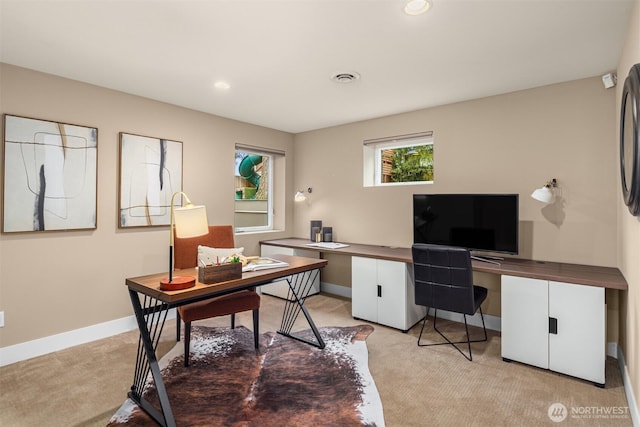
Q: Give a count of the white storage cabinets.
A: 3